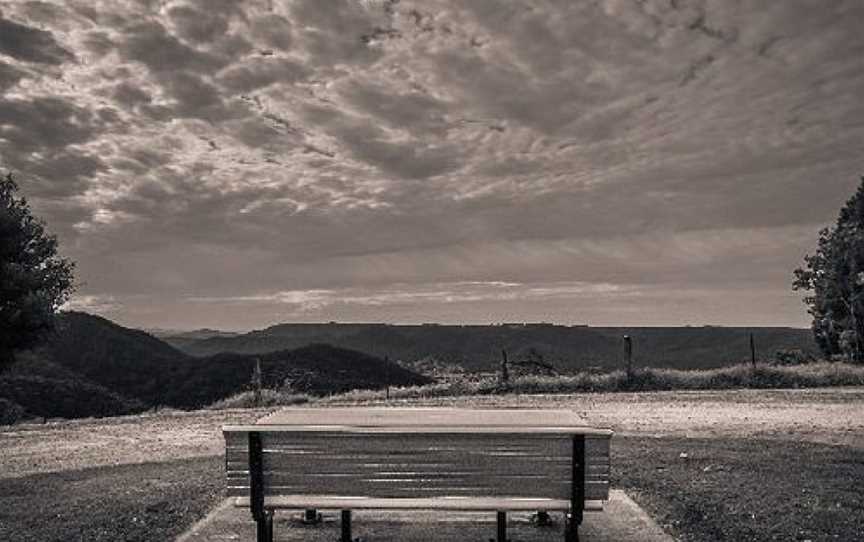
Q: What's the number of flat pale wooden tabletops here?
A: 1